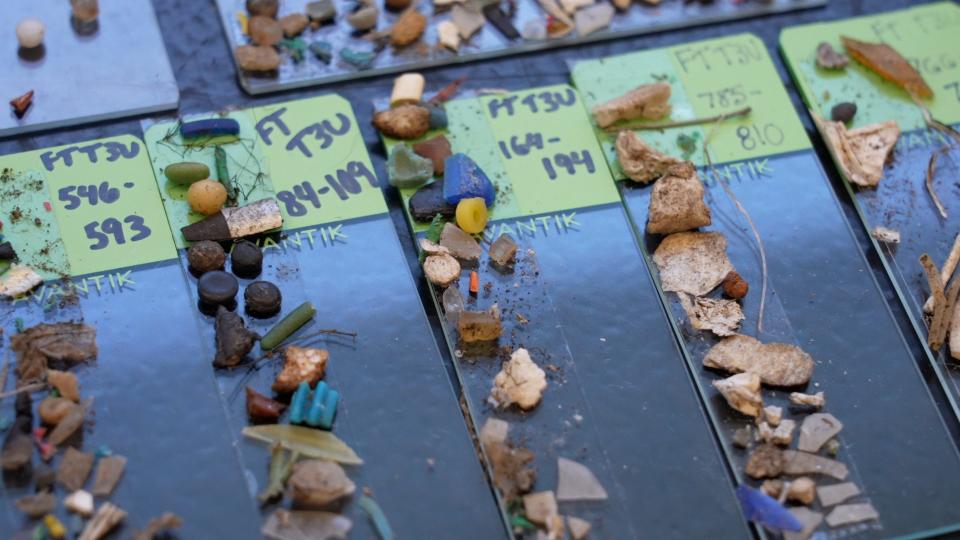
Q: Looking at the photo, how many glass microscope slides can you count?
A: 7